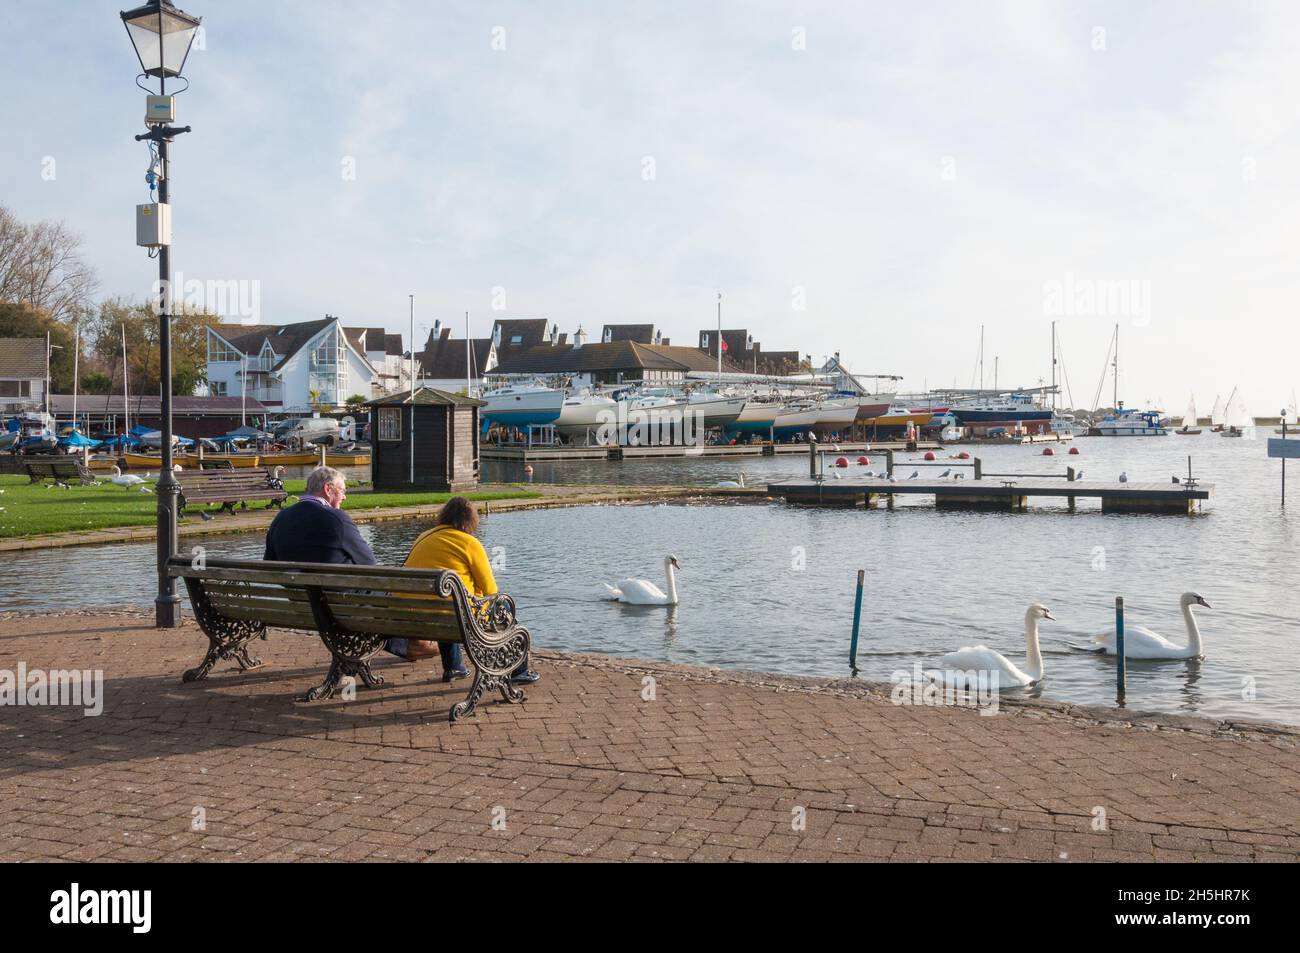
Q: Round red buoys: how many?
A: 6